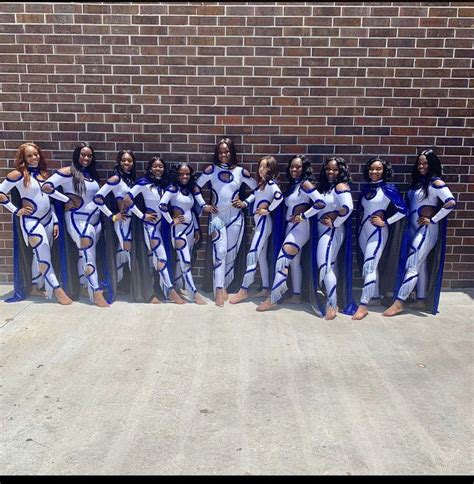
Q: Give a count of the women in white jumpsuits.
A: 11